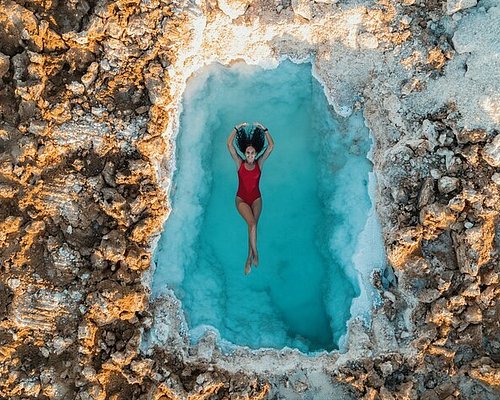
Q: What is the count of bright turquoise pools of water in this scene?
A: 1